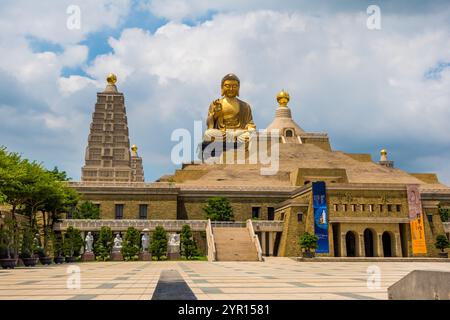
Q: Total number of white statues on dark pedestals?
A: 4